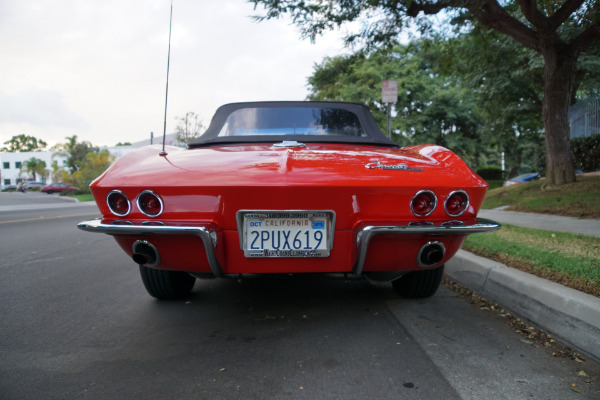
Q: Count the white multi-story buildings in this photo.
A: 1